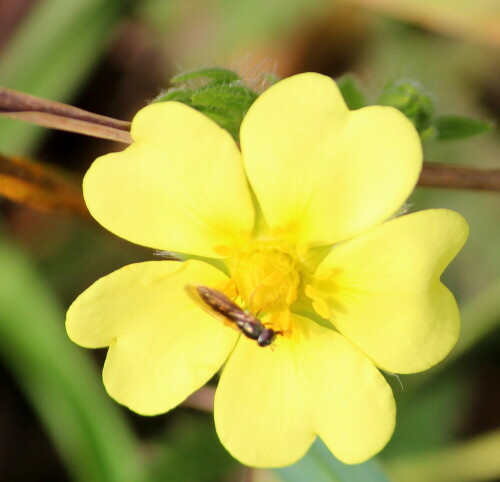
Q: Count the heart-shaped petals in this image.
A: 5